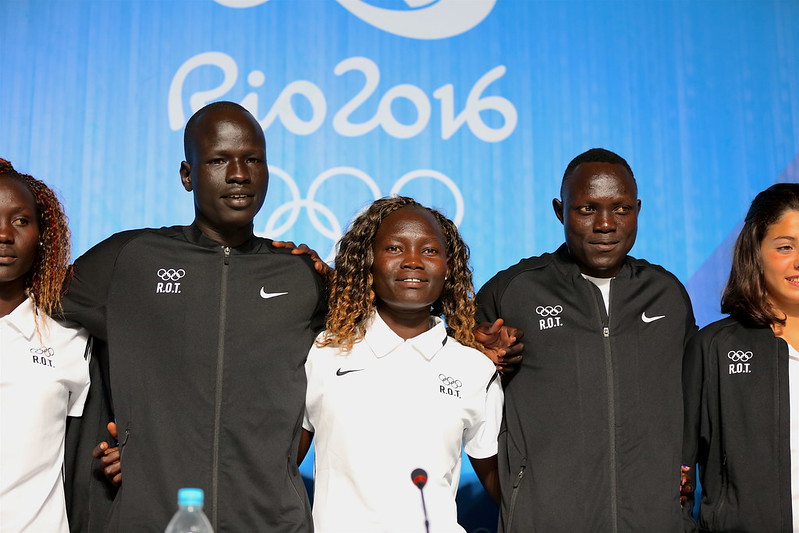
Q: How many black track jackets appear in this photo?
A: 3